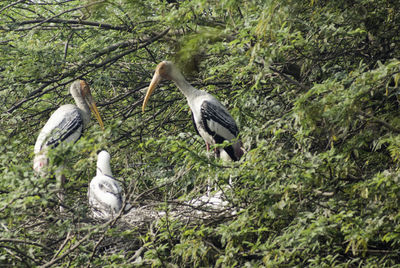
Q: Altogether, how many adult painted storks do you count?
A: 2